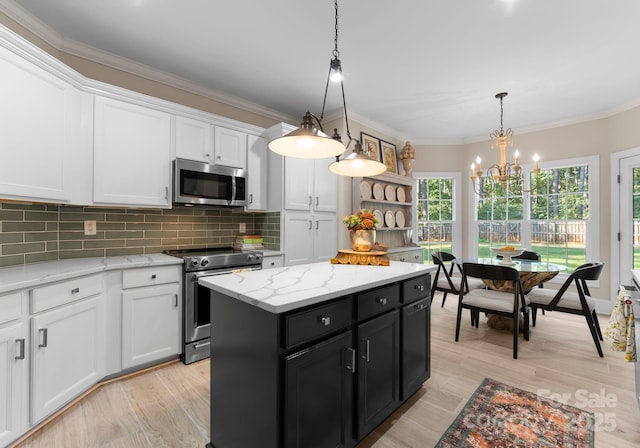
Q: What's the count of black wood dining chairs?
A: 4